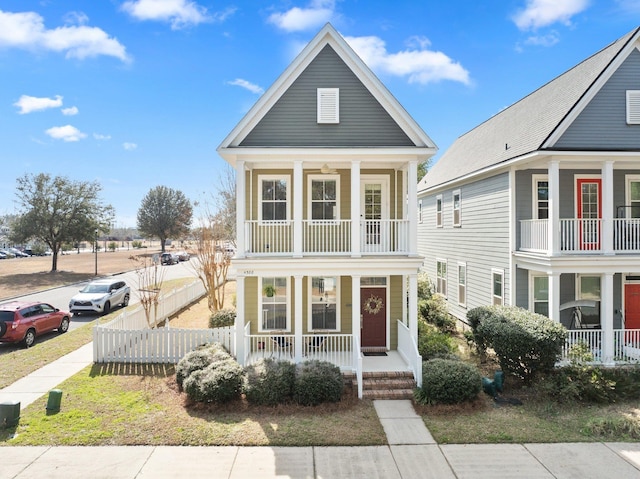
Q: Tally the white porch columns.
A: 12